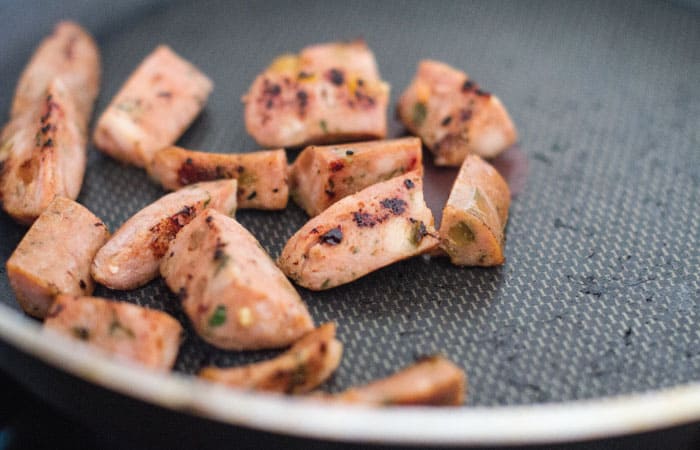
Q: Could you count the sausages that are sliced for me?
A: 15